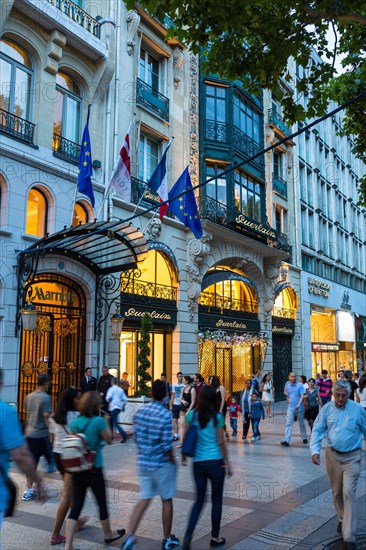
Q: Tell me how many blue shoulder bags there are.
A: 1